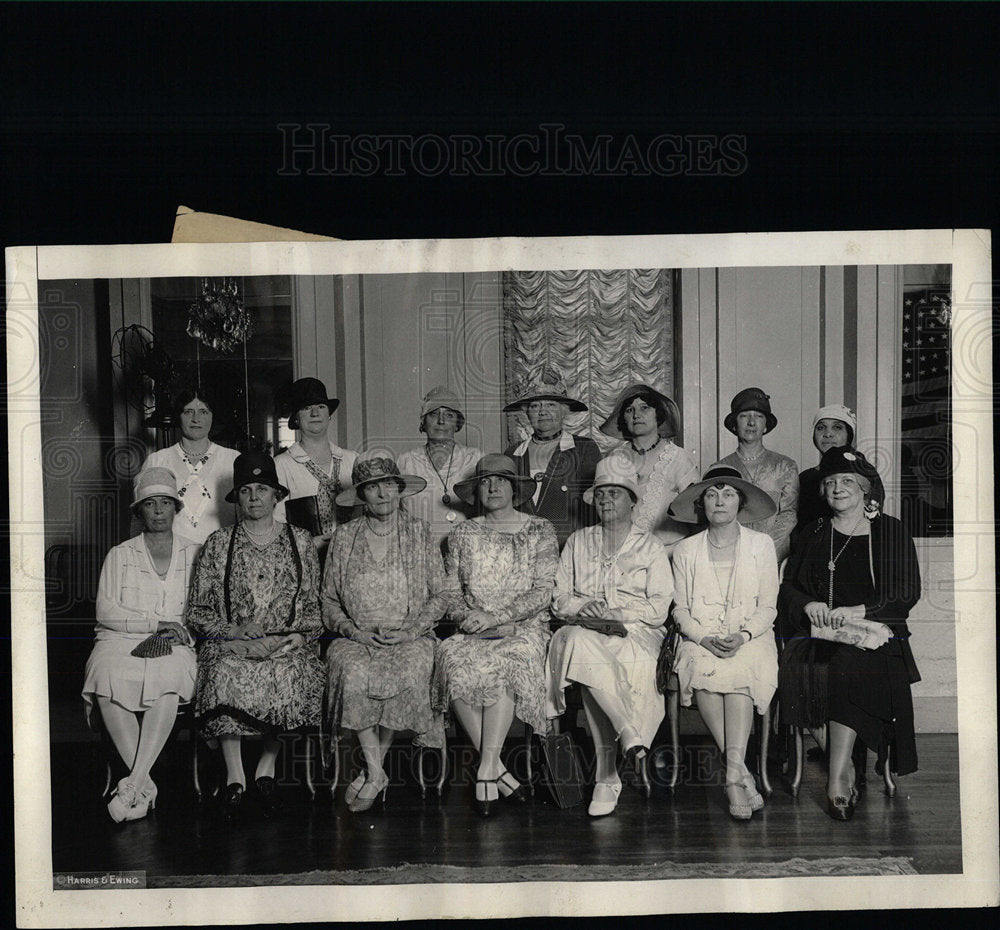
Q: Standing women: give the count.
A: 7